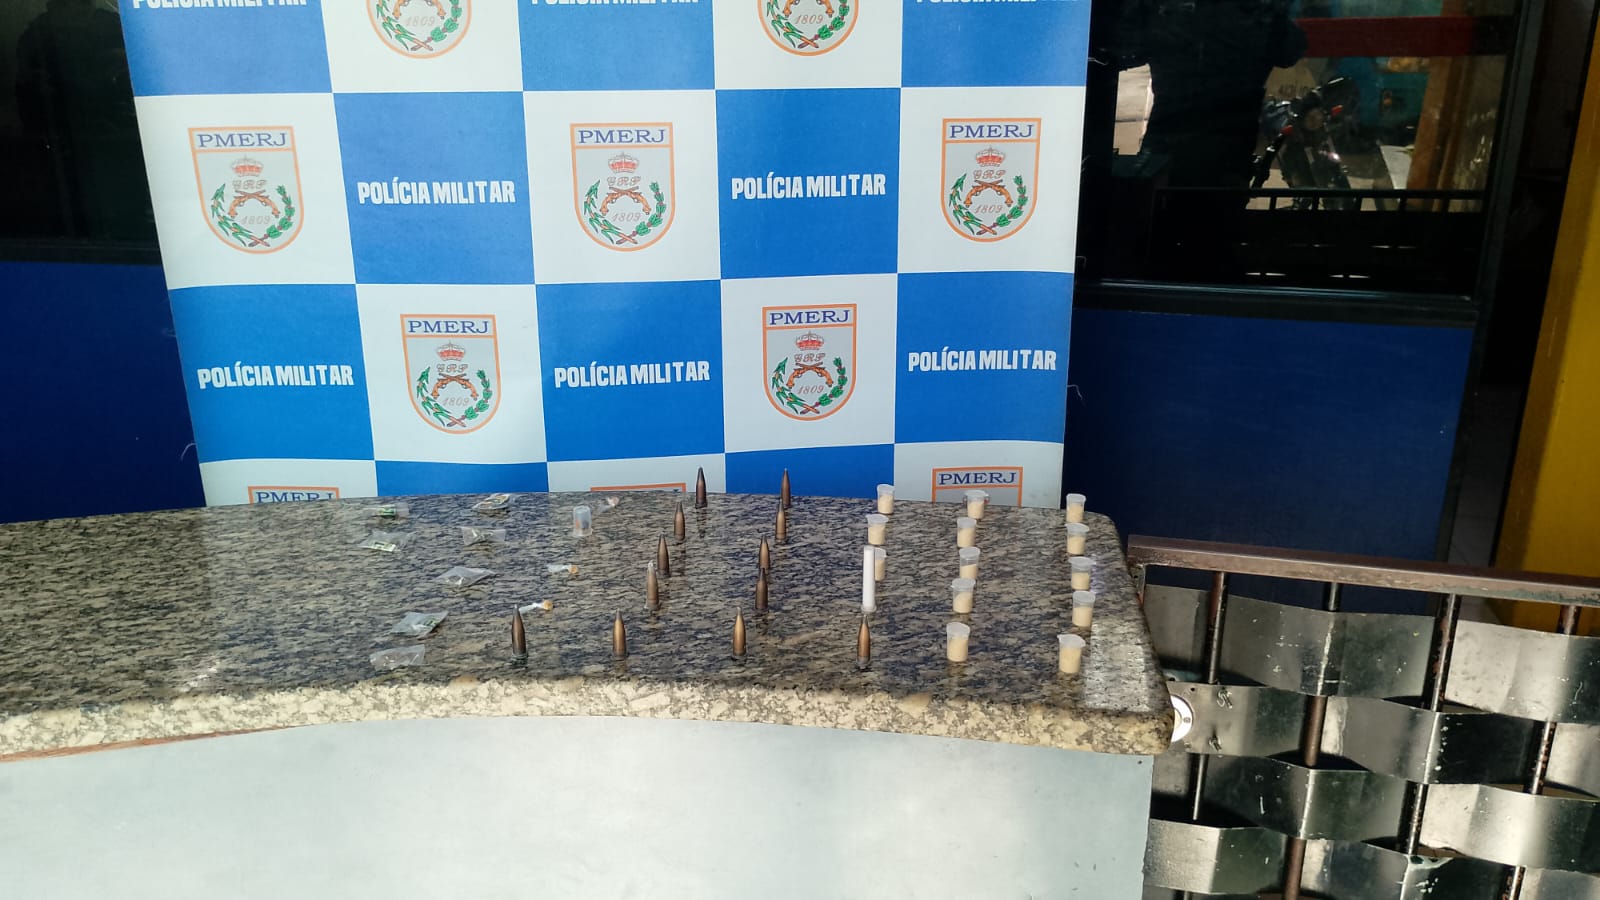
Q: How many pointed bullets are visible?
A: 12